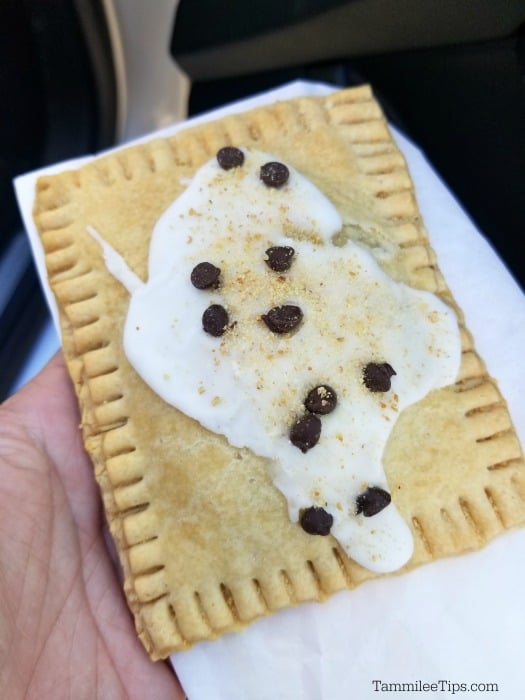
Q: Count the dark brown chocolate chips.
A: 11